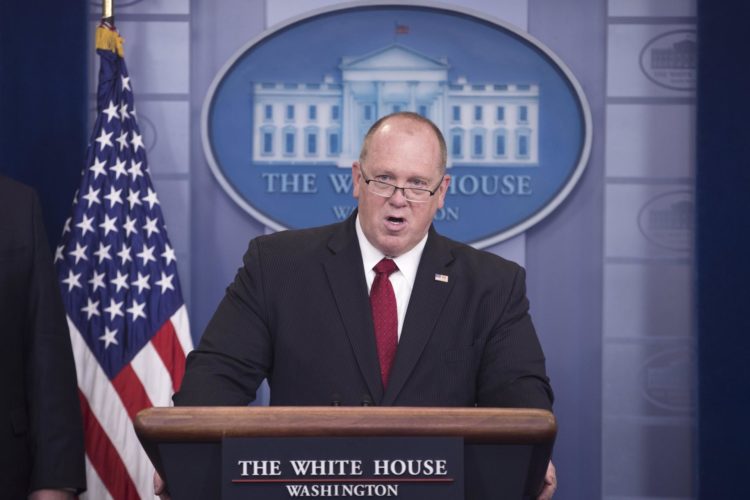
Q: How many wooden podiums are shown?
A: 1